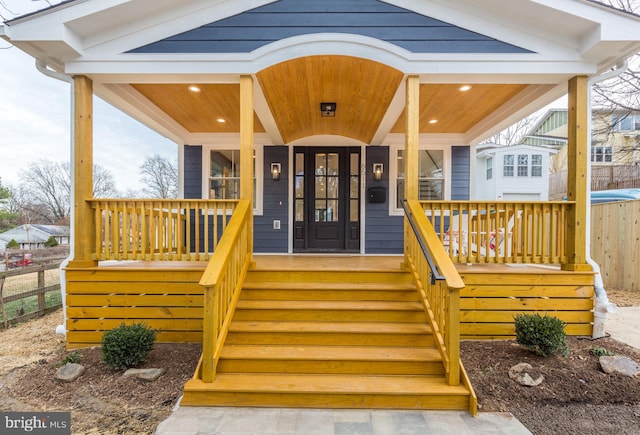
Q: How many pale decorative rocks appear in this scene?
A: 4